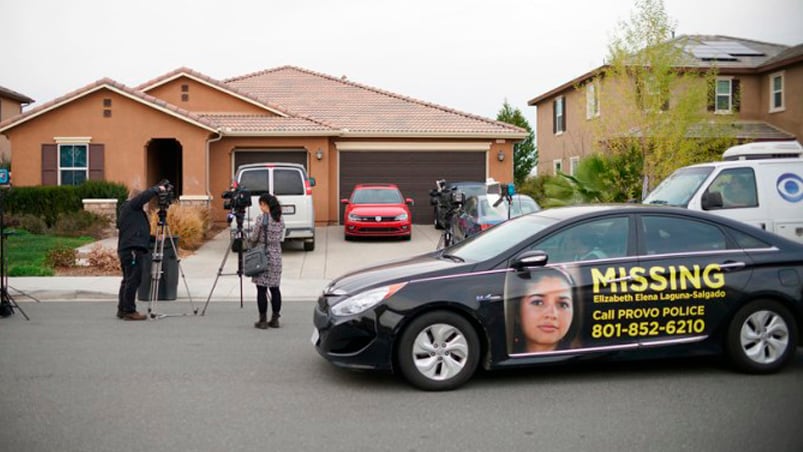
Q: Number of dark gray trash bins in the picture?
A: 1